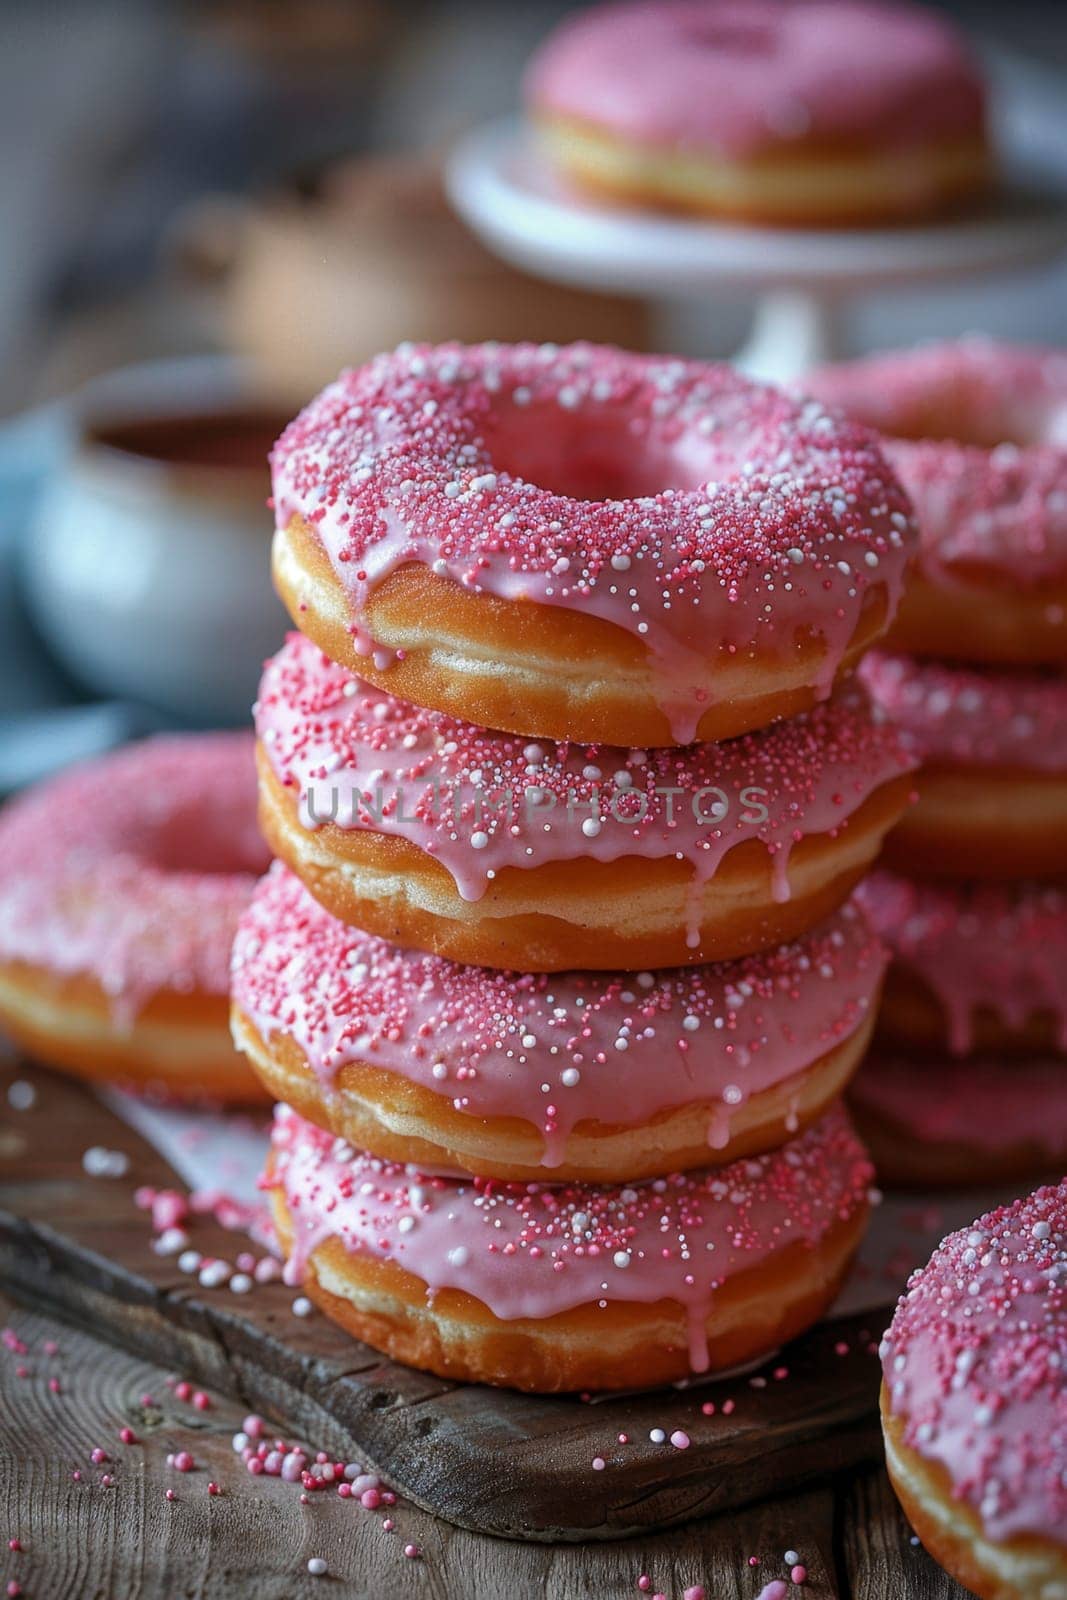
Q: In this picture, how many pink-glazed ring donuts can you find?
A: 11